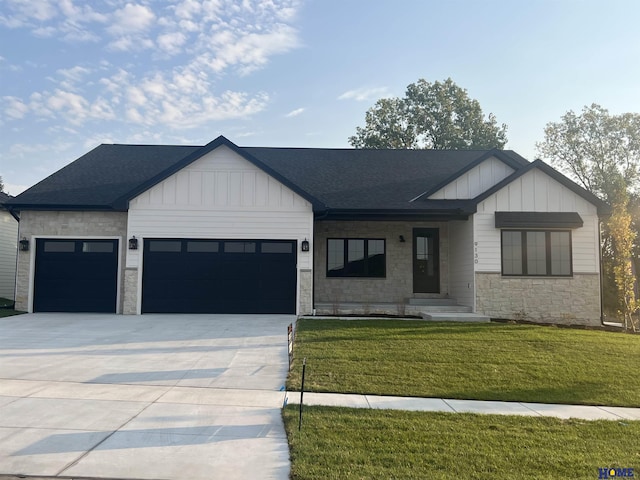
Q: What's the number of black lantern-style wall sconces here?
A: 3